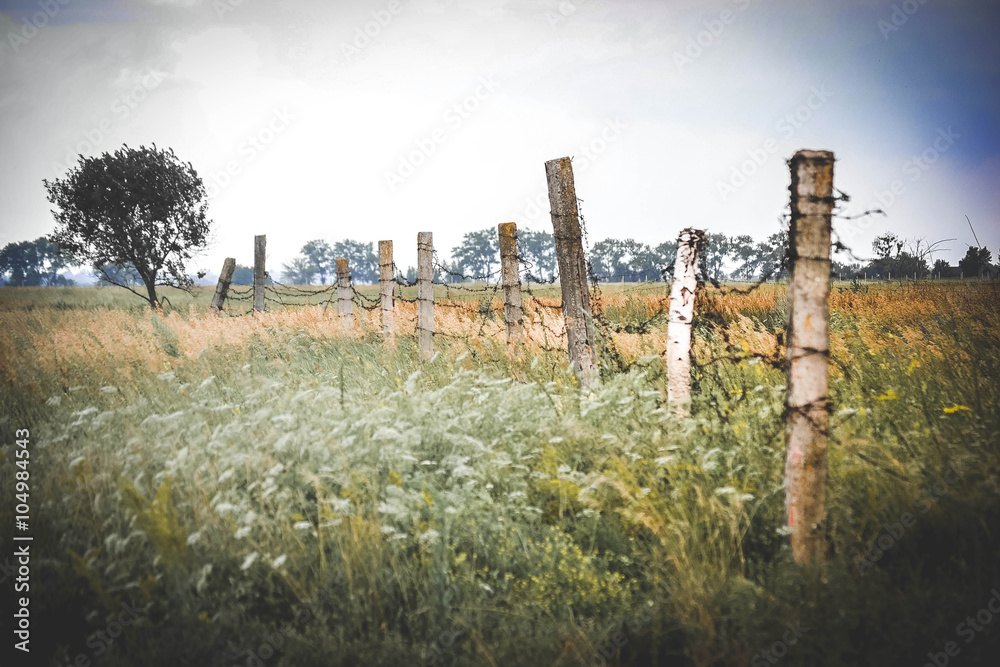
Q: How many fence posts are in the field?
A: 9